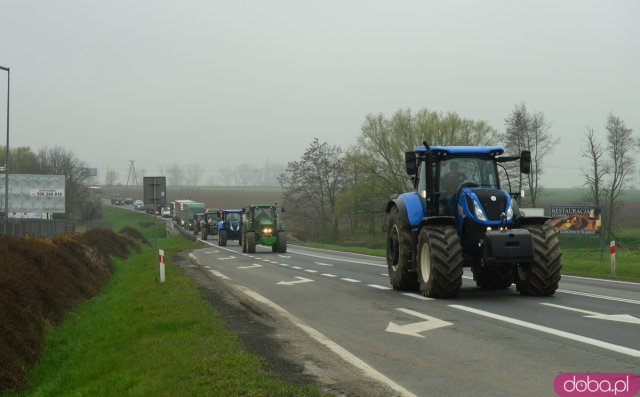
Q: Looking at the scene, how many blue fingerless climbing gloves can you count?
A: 0